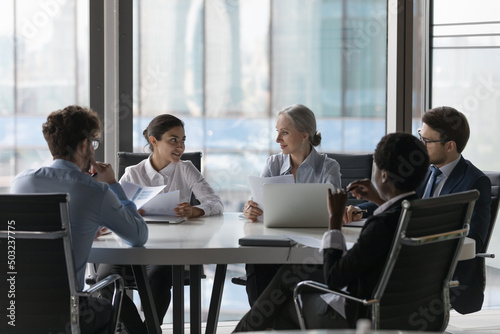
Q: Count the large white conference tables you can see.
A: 1